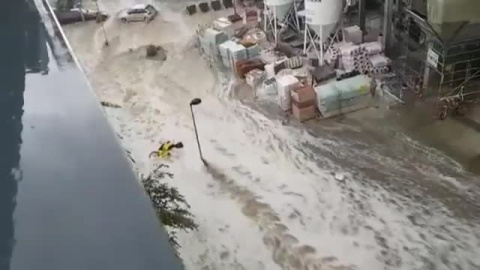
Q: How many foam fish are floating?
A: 0